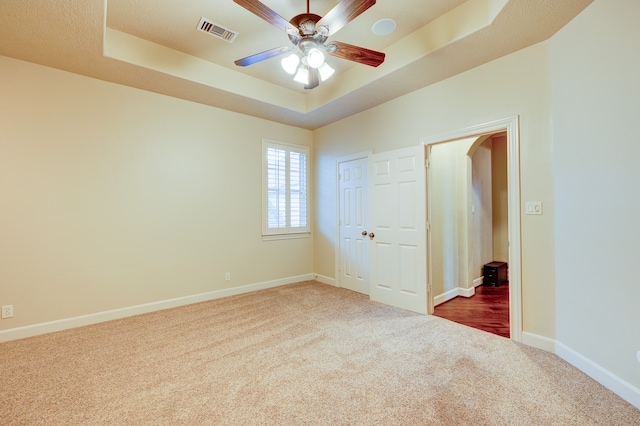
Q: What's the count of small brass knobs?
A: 2